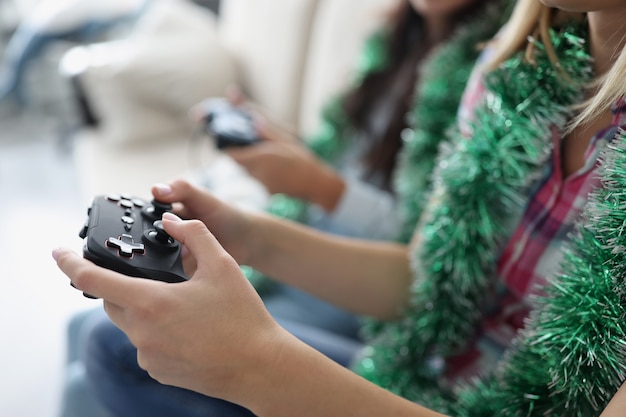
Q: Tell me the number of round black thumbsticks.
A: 2